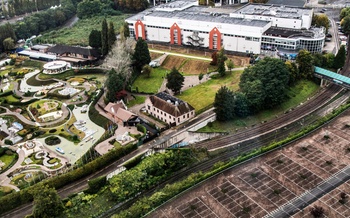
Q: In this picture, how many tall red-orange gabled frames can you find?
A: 3